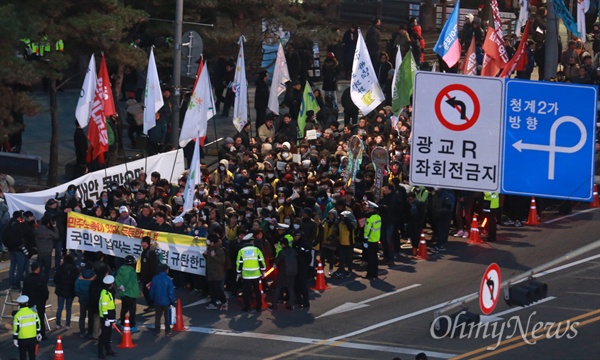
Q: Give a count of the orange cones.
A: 9